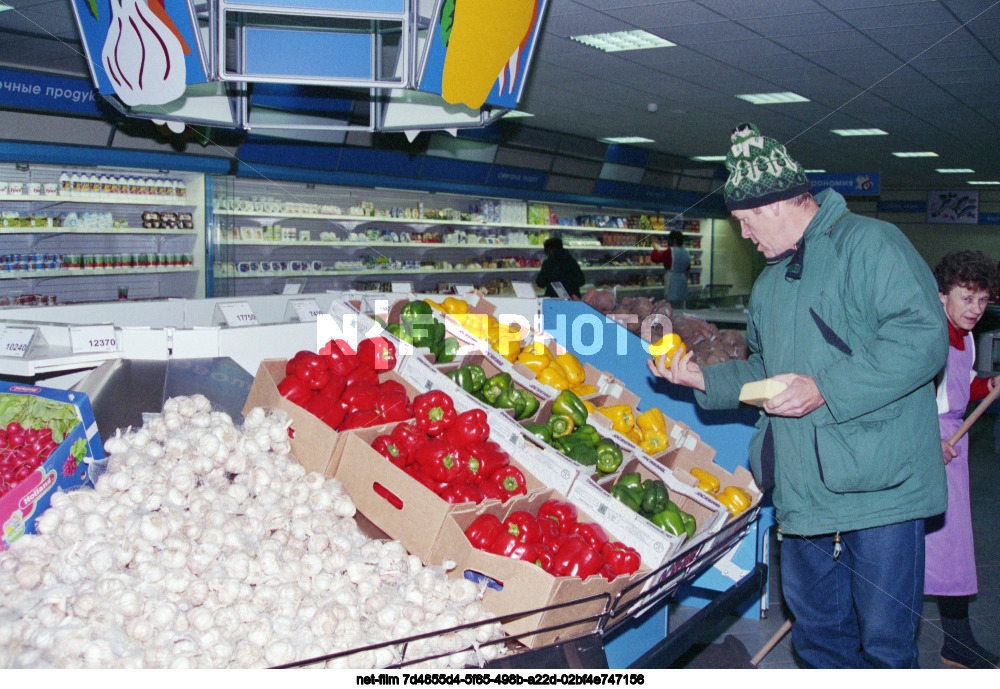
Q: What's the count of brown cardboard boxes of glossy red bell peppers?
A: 3